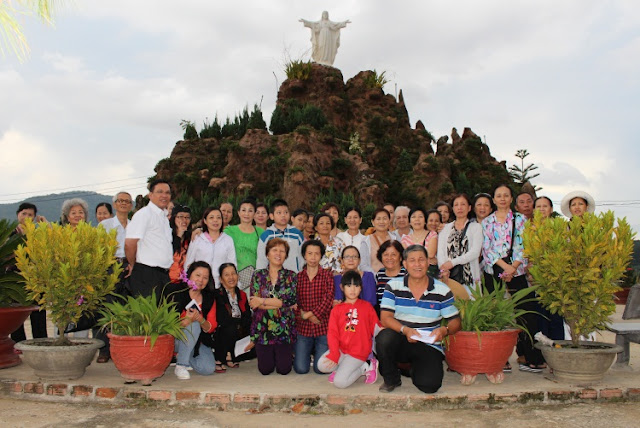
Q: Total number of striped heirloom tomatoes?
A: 0